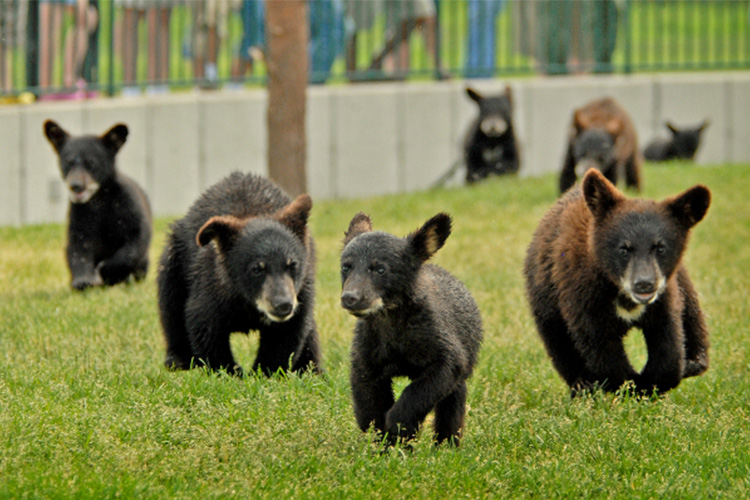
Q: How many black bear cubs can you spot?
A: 7